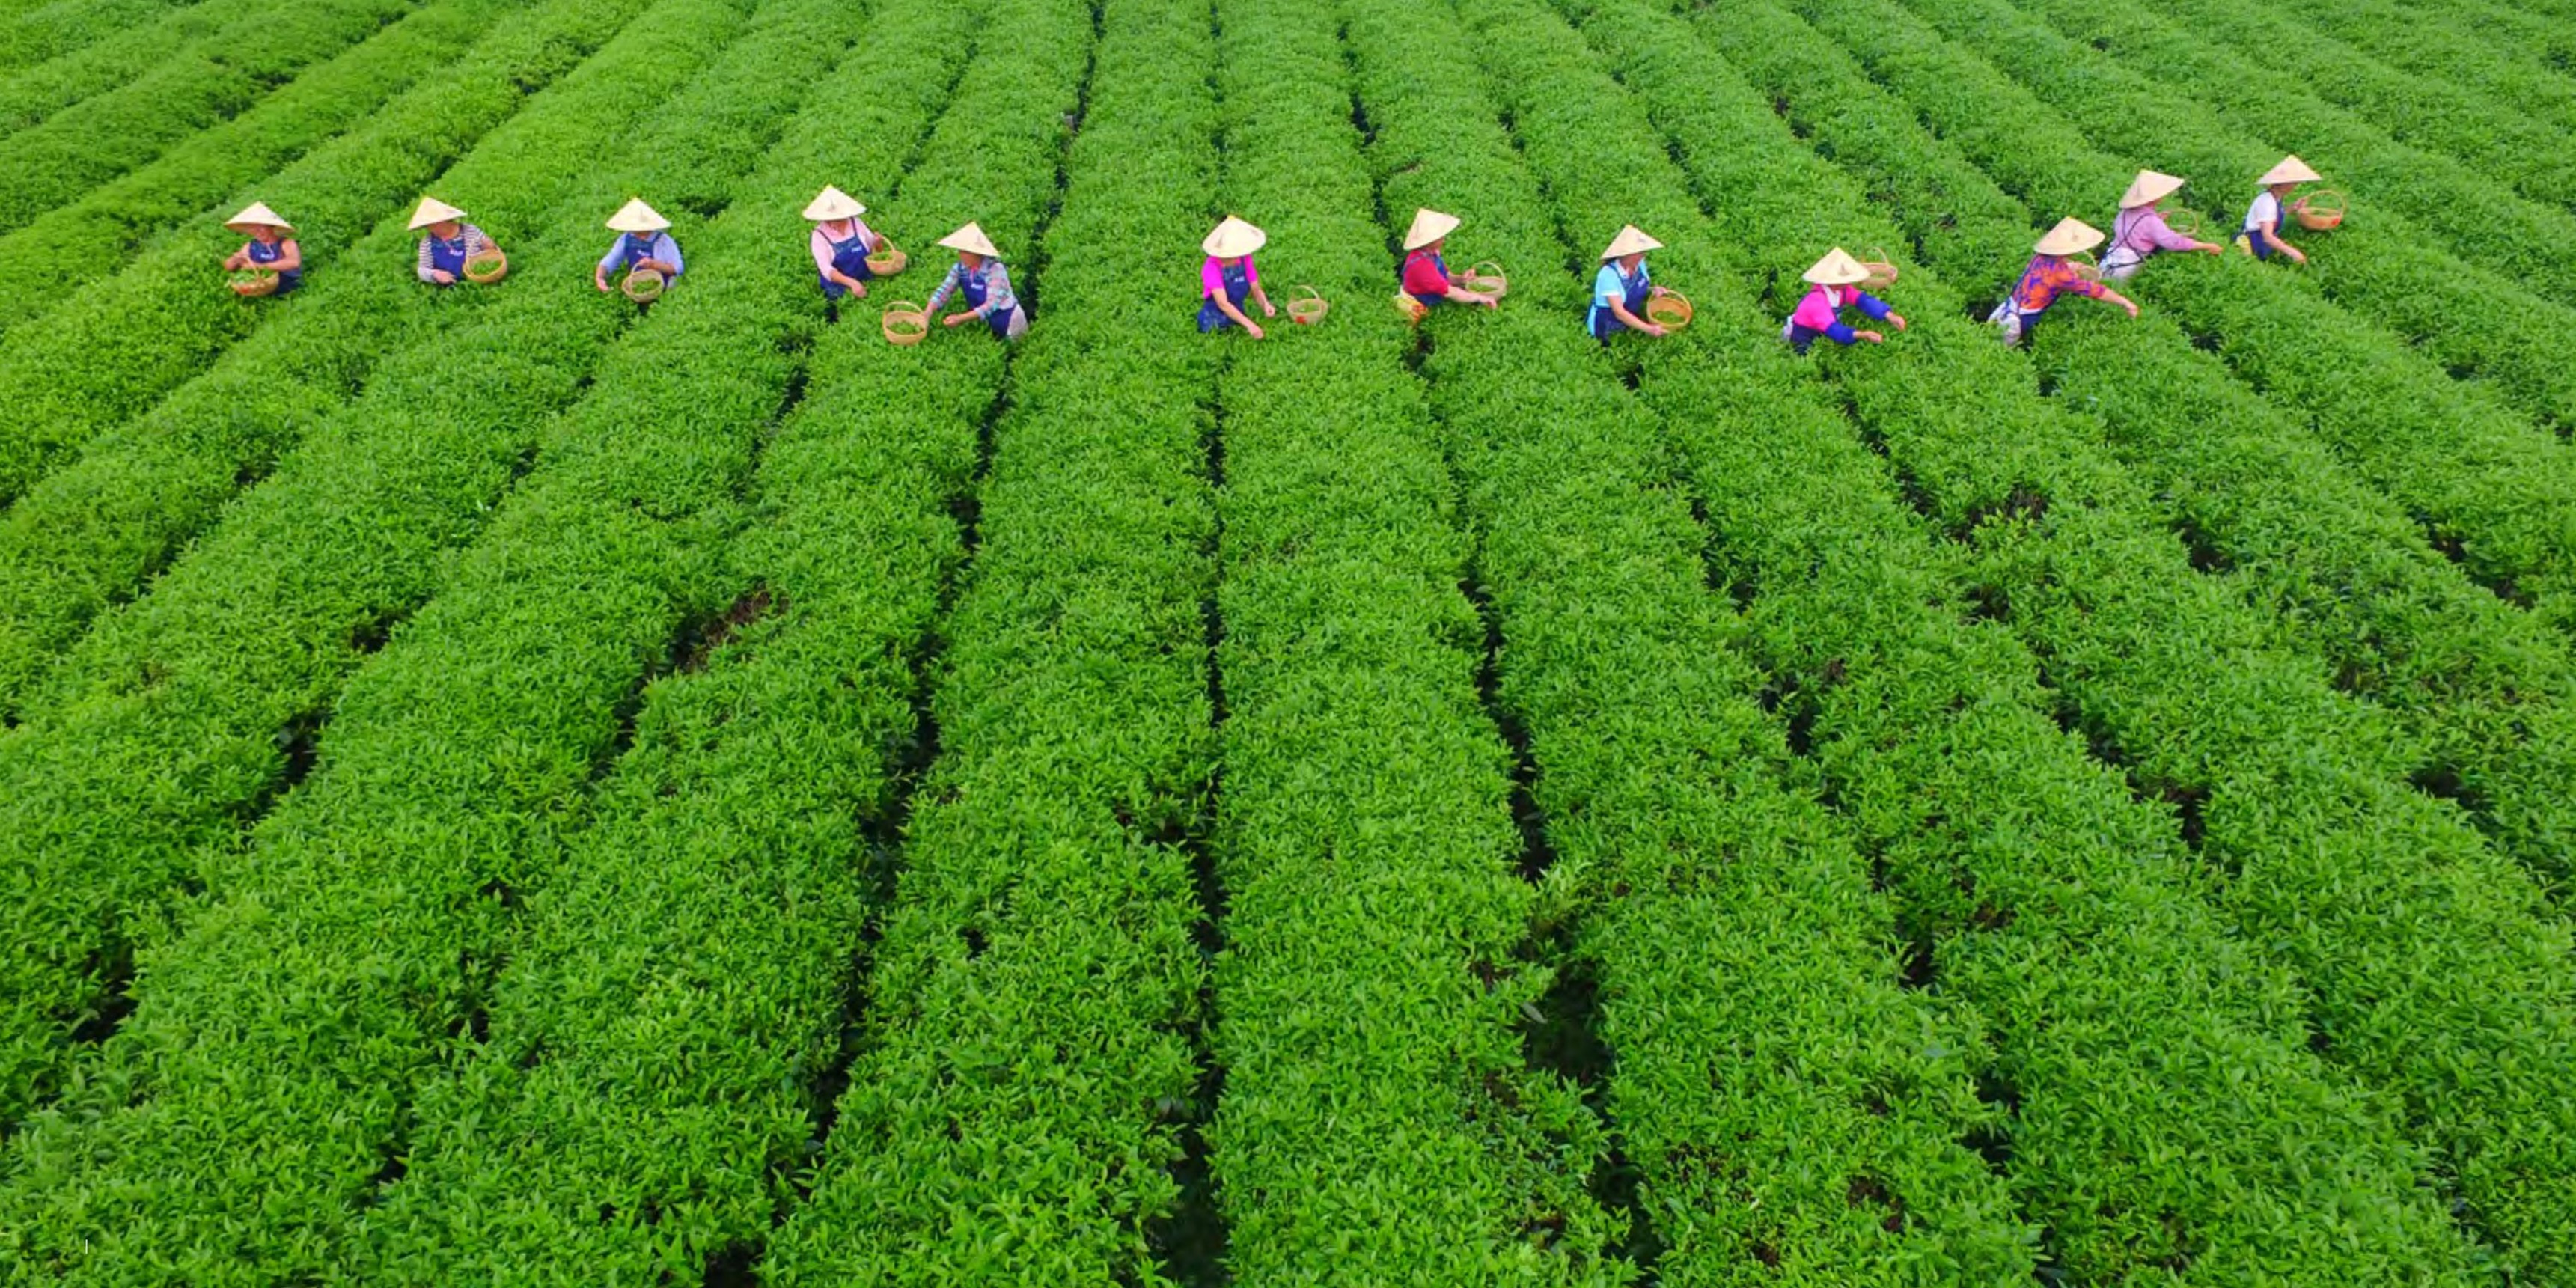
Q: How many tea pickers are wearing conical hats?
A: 12